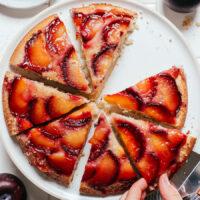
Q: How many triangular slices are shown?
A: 7